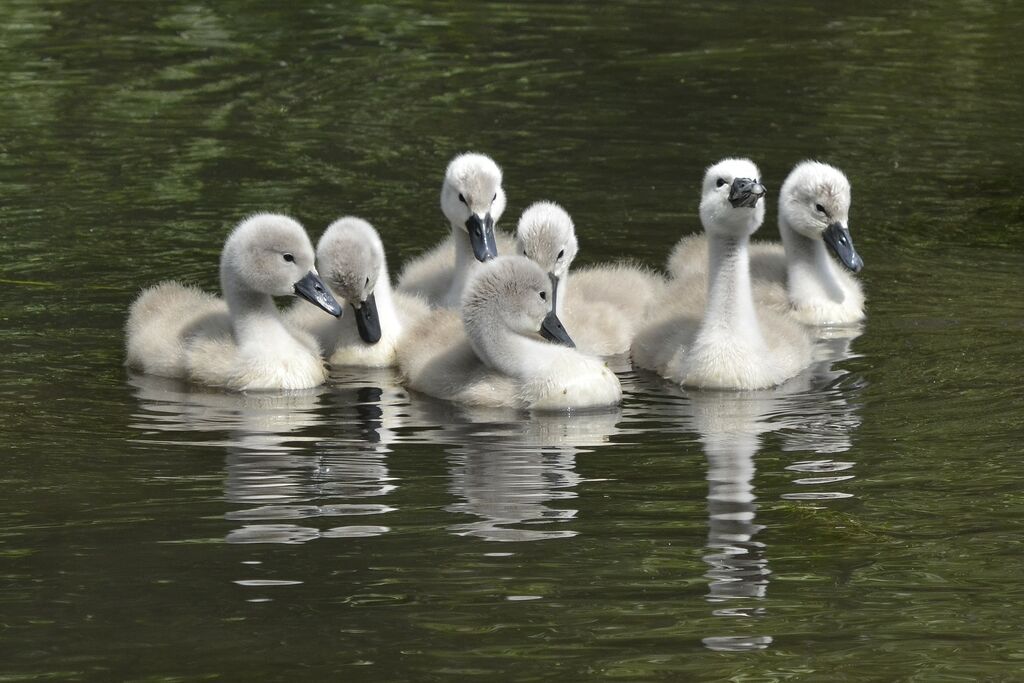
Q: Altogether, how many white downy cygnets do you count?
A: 7